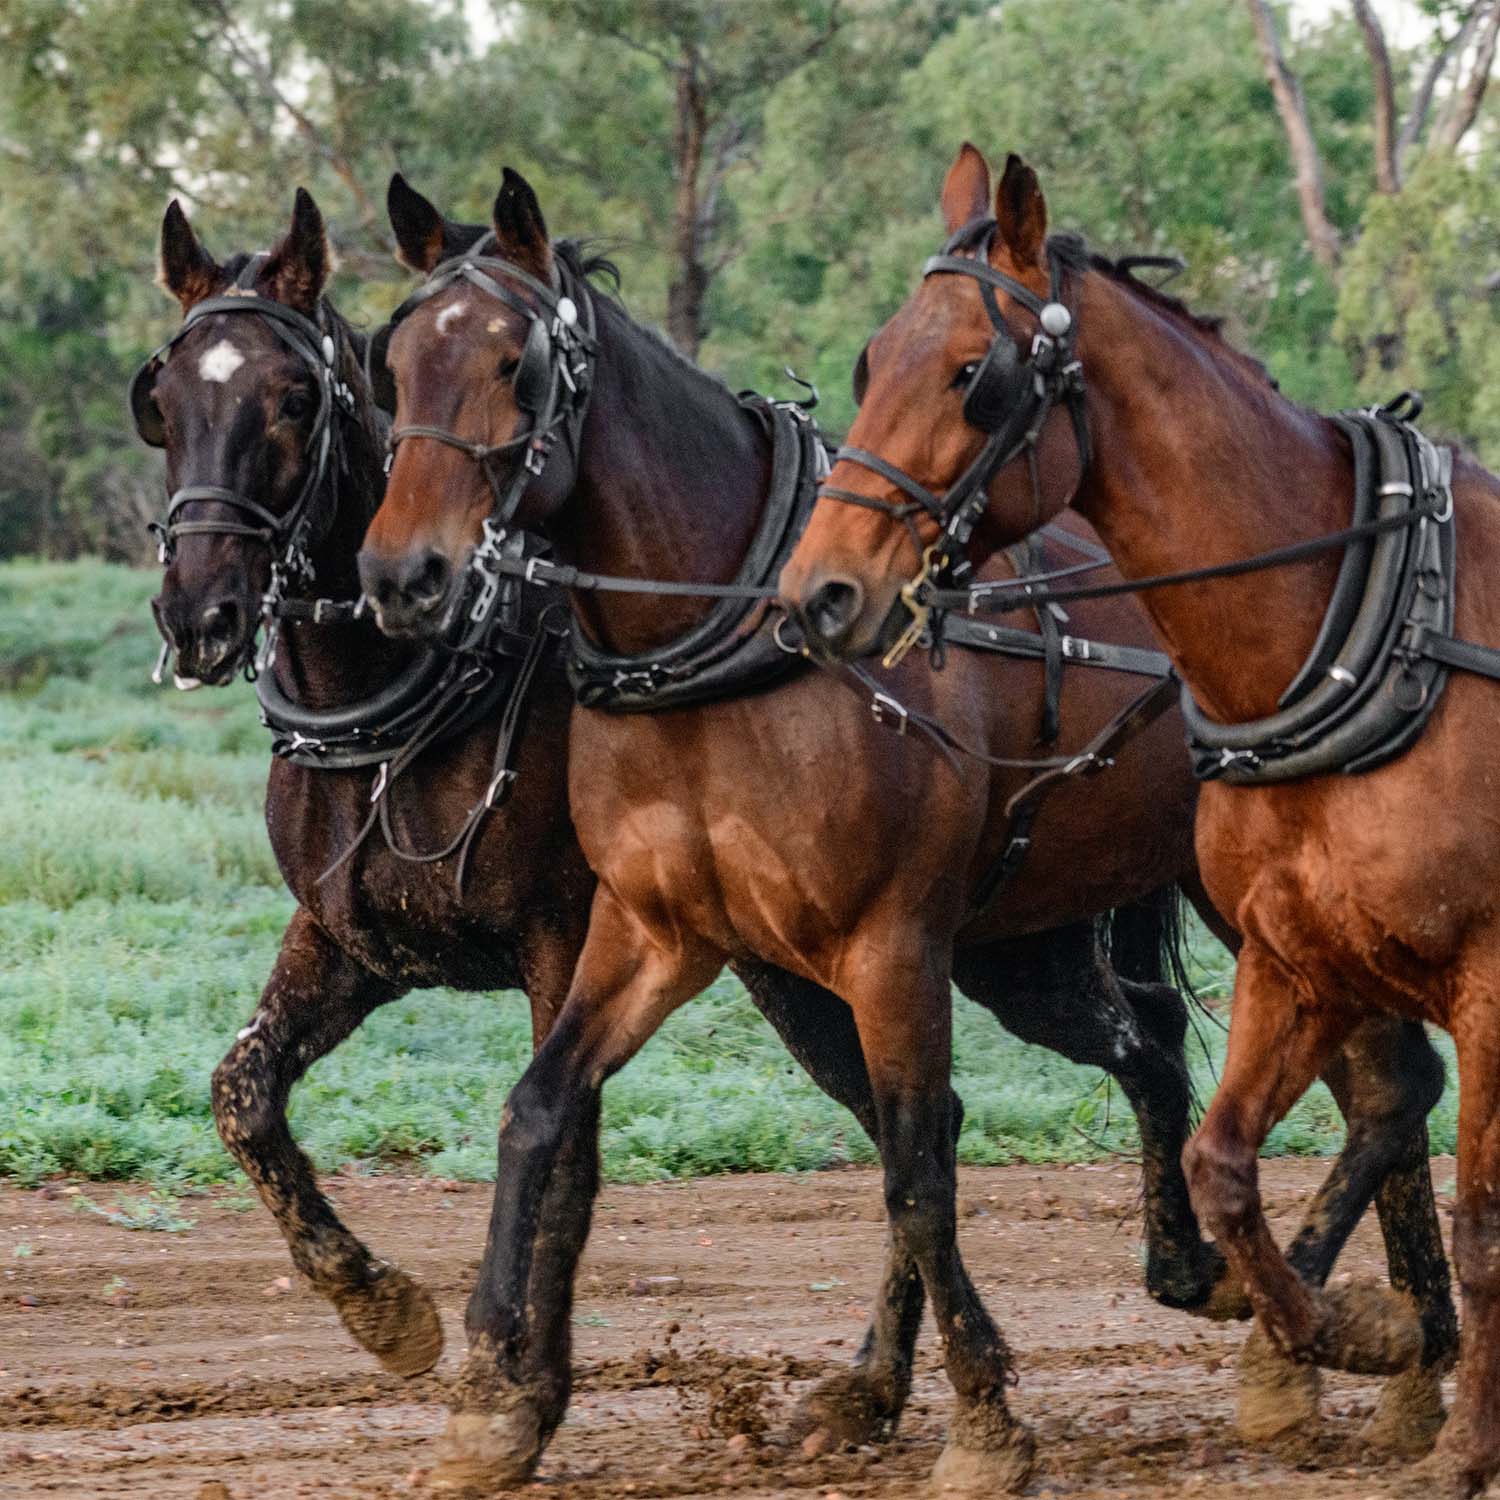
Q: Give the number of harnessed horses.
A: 3